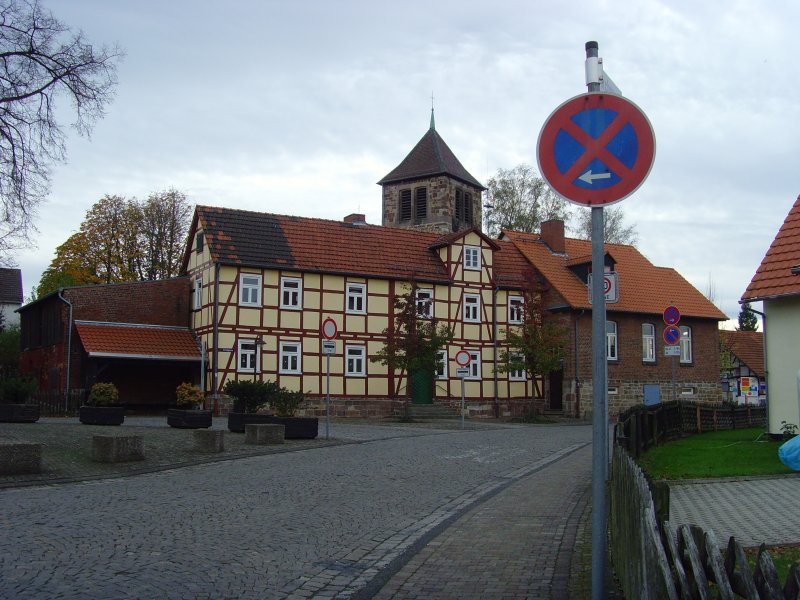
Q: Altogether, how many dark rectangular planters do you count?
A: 5